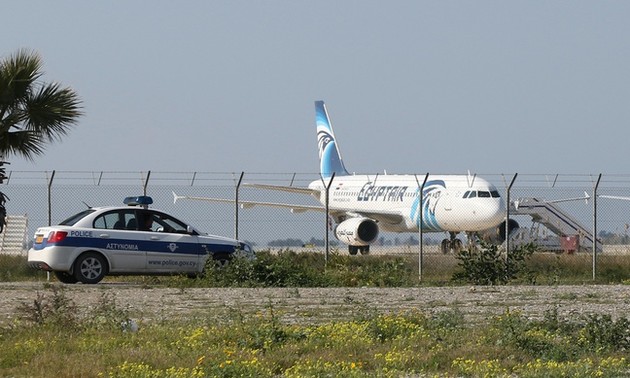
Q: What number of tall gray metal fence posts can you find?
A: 7